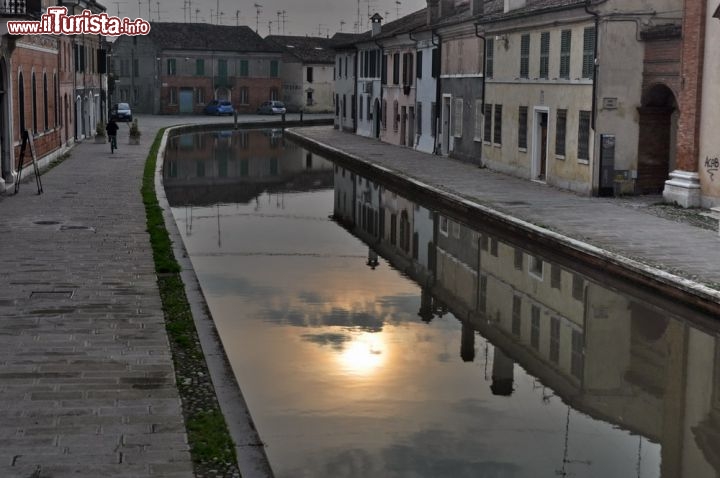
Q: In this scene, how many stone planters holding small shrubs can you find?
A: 2